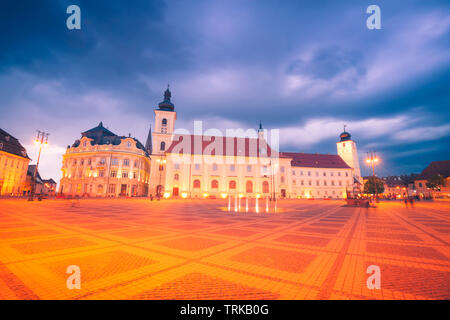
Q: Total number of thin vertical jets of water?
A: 7